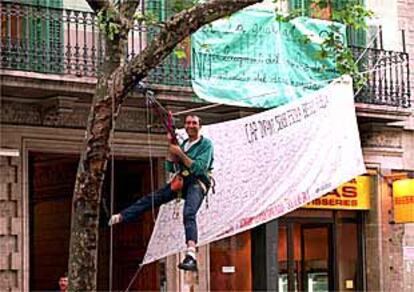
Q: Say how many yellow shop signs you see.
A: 2